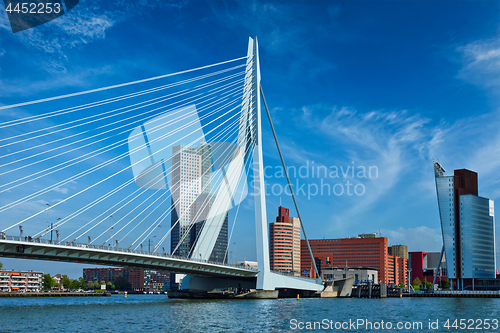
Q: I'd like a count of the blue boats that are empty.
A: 0